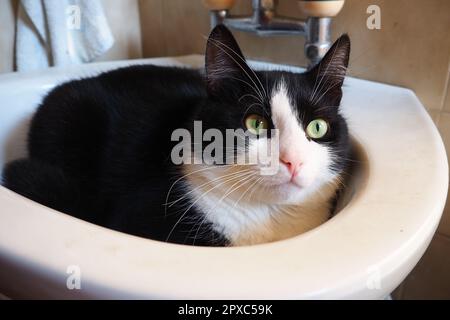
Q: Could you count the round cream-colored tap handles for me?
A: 2